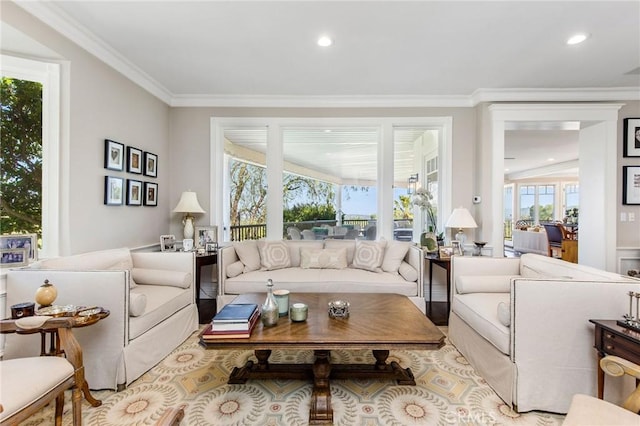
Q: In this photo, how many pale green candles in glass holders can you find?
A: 2